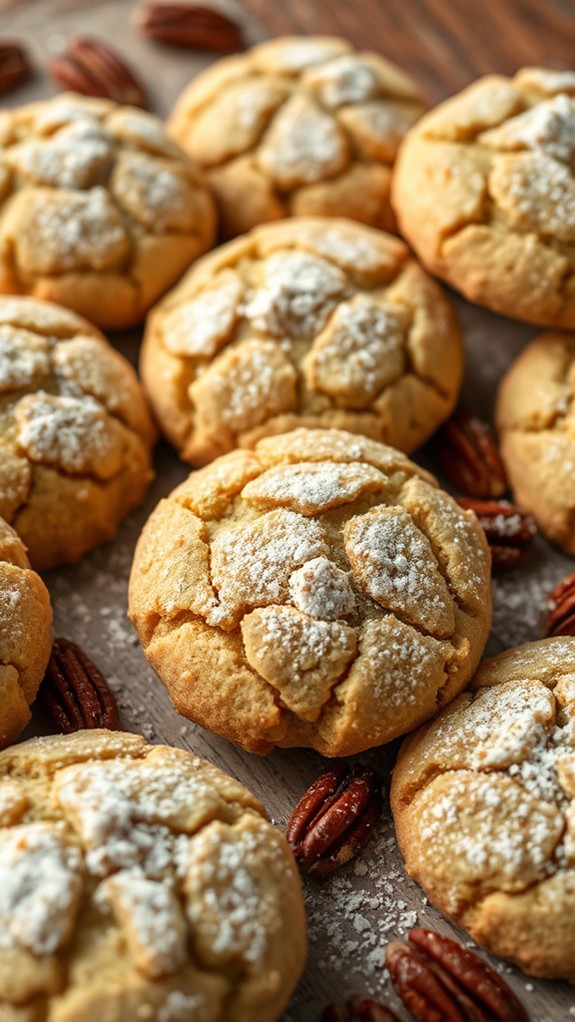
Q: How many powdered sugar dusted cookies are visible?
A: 10